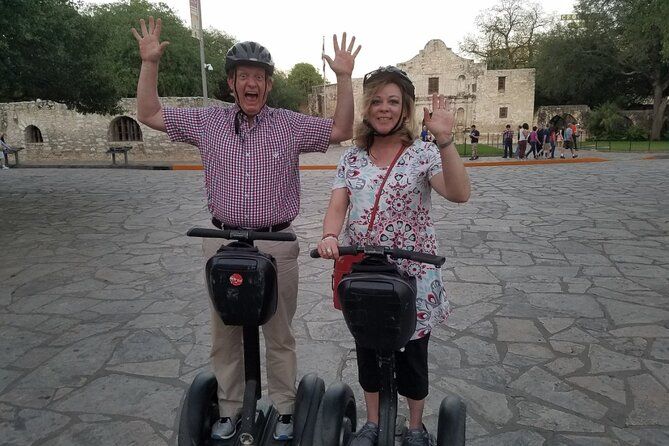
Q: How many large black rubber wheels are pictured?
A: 4